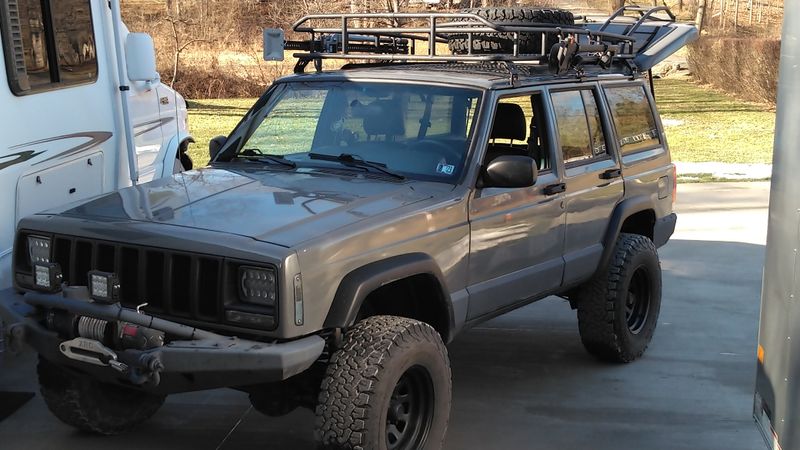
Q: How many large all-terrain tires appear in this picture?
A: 4